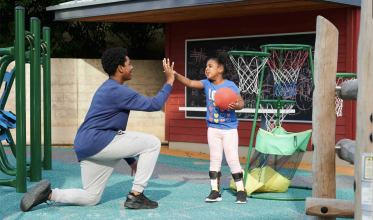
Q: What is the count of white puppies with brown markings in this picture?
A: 0